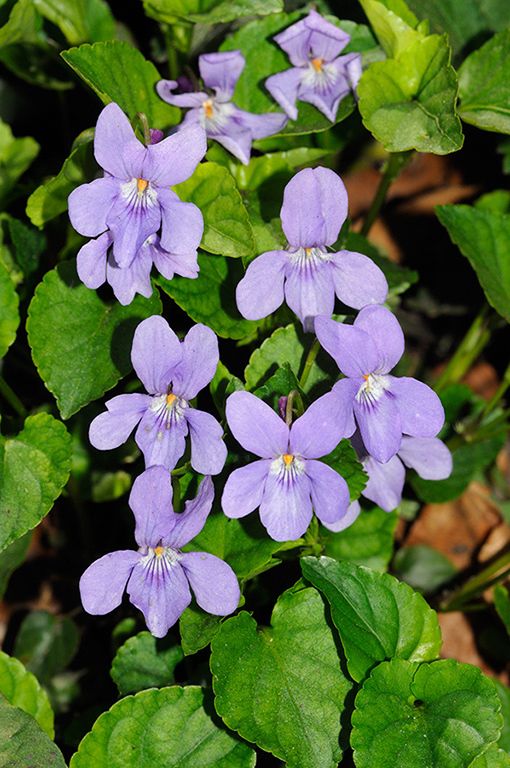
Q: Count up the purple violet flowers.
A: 10